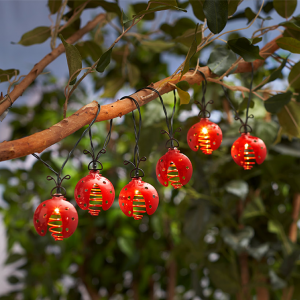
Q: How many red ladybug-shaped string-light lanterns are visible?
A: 6